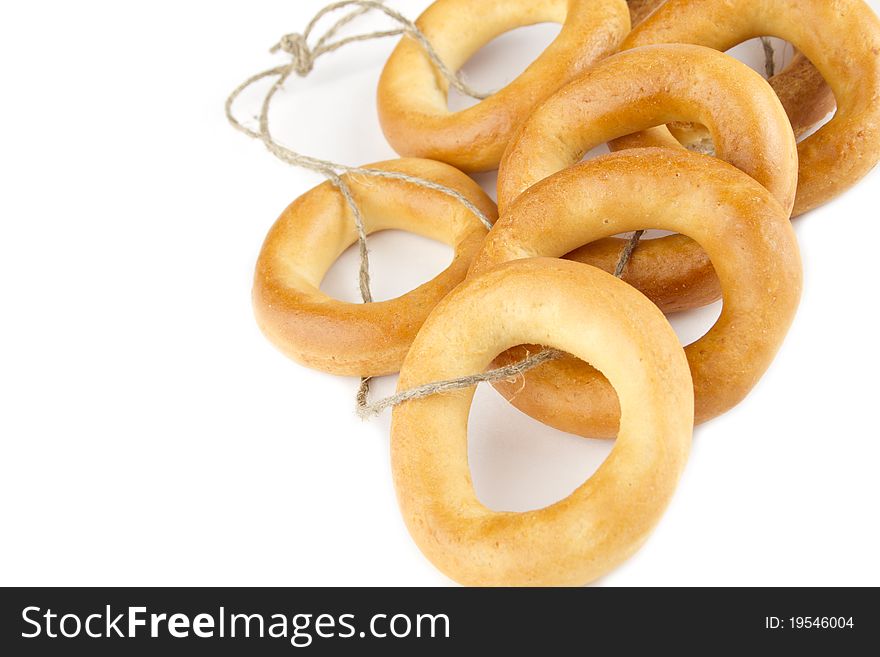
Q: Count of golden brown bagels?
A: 7